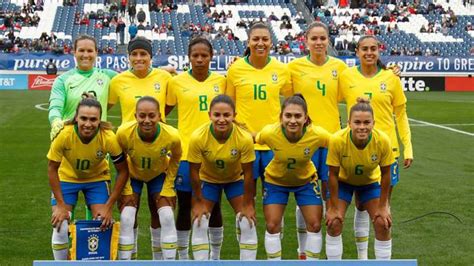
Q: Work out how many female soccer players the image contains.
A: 11